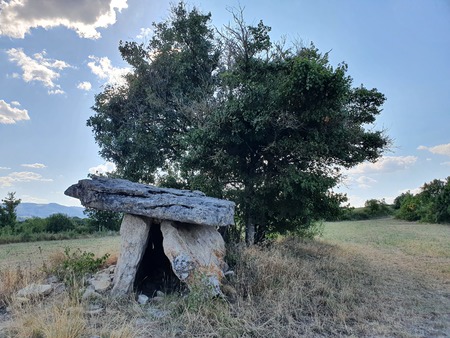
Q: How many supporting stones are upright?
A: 2